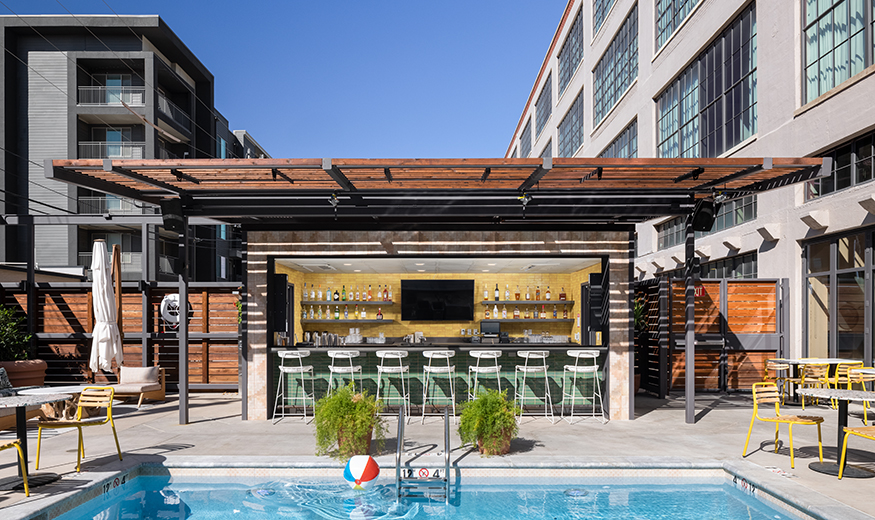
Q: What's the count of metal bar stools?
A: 7